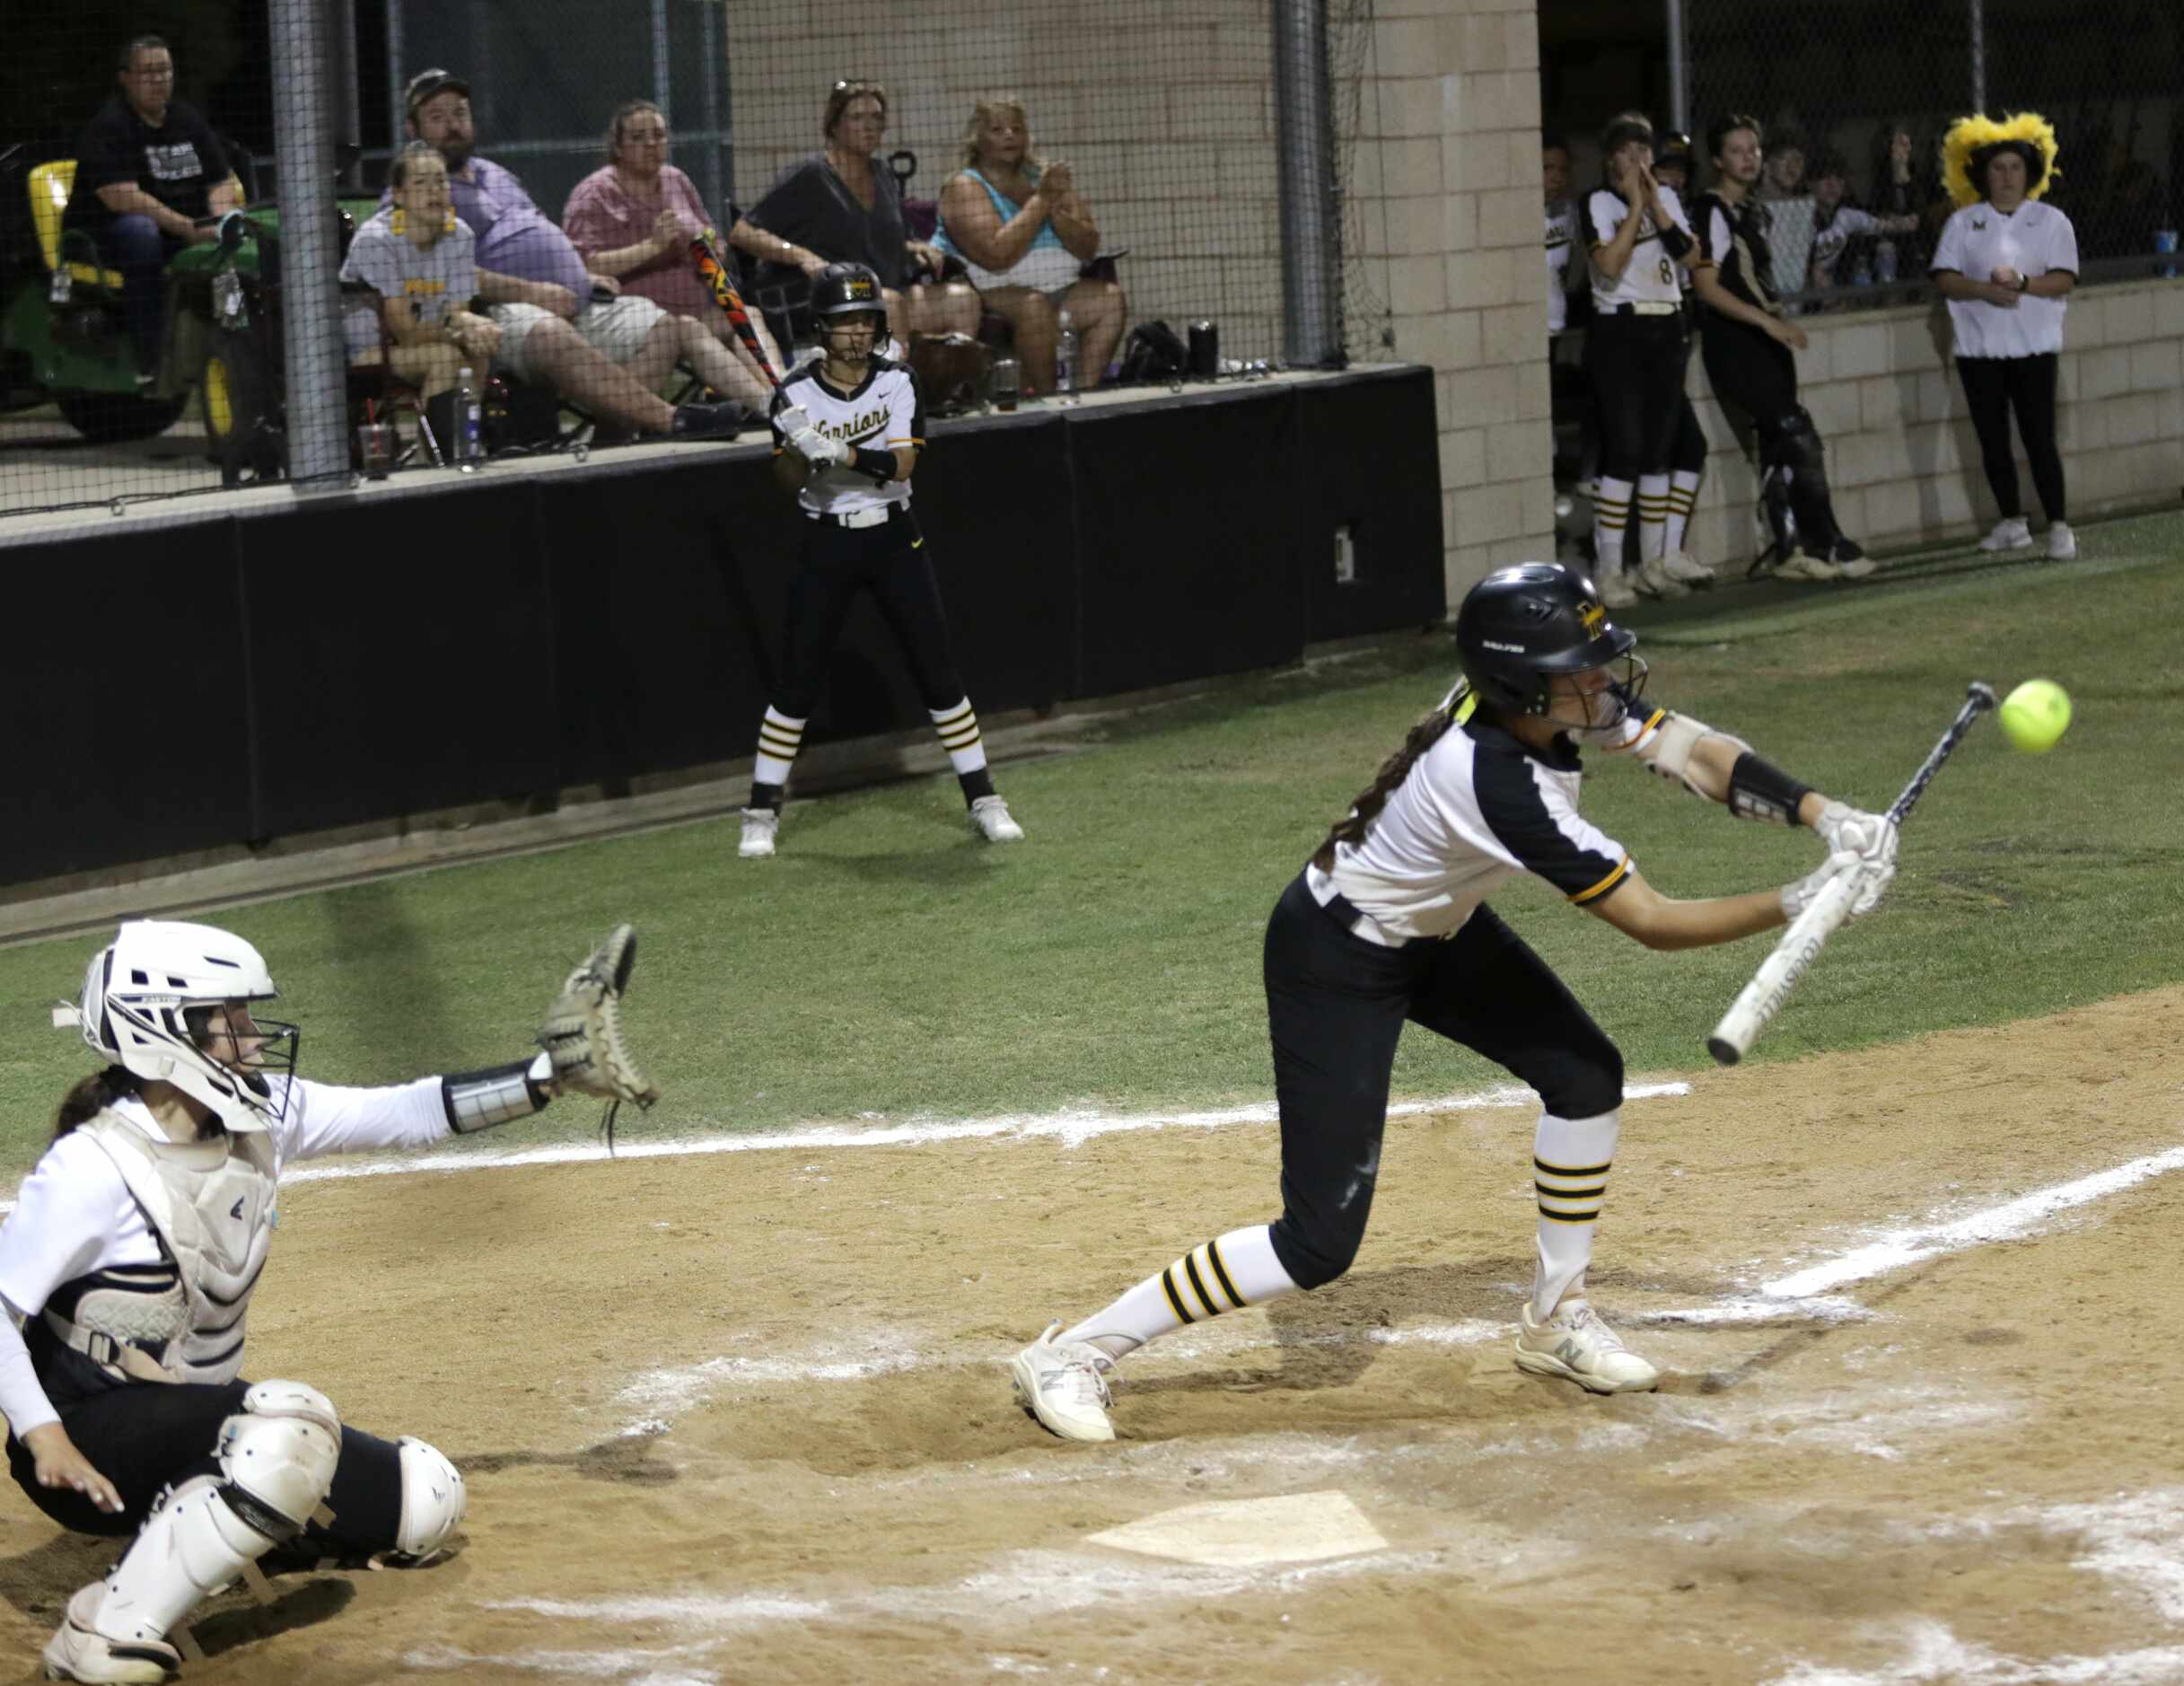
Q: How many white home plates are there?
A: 1